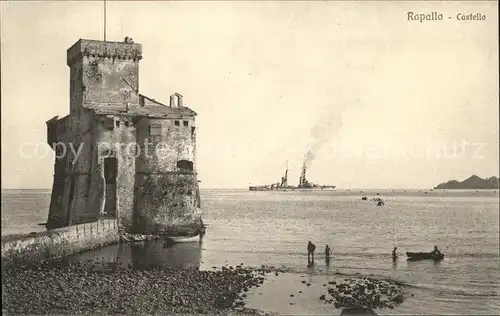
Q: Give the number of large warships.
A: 1